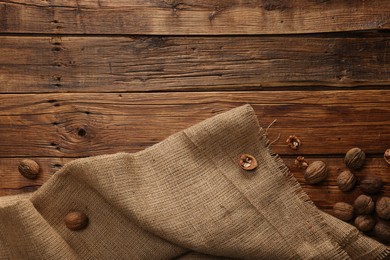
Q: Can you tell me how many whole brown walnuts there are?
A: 11